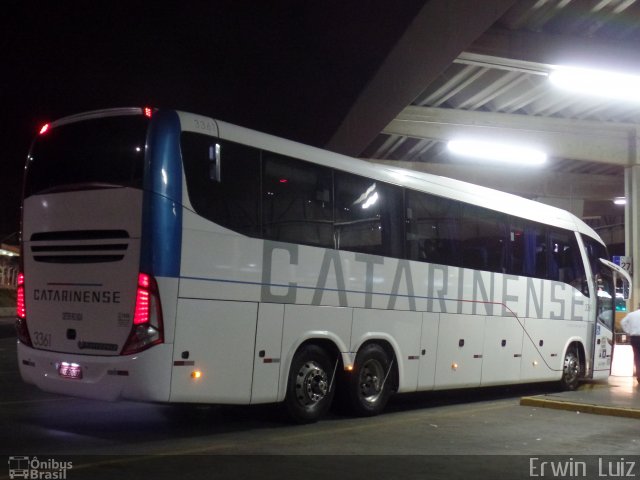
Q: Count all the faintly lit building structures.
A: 1